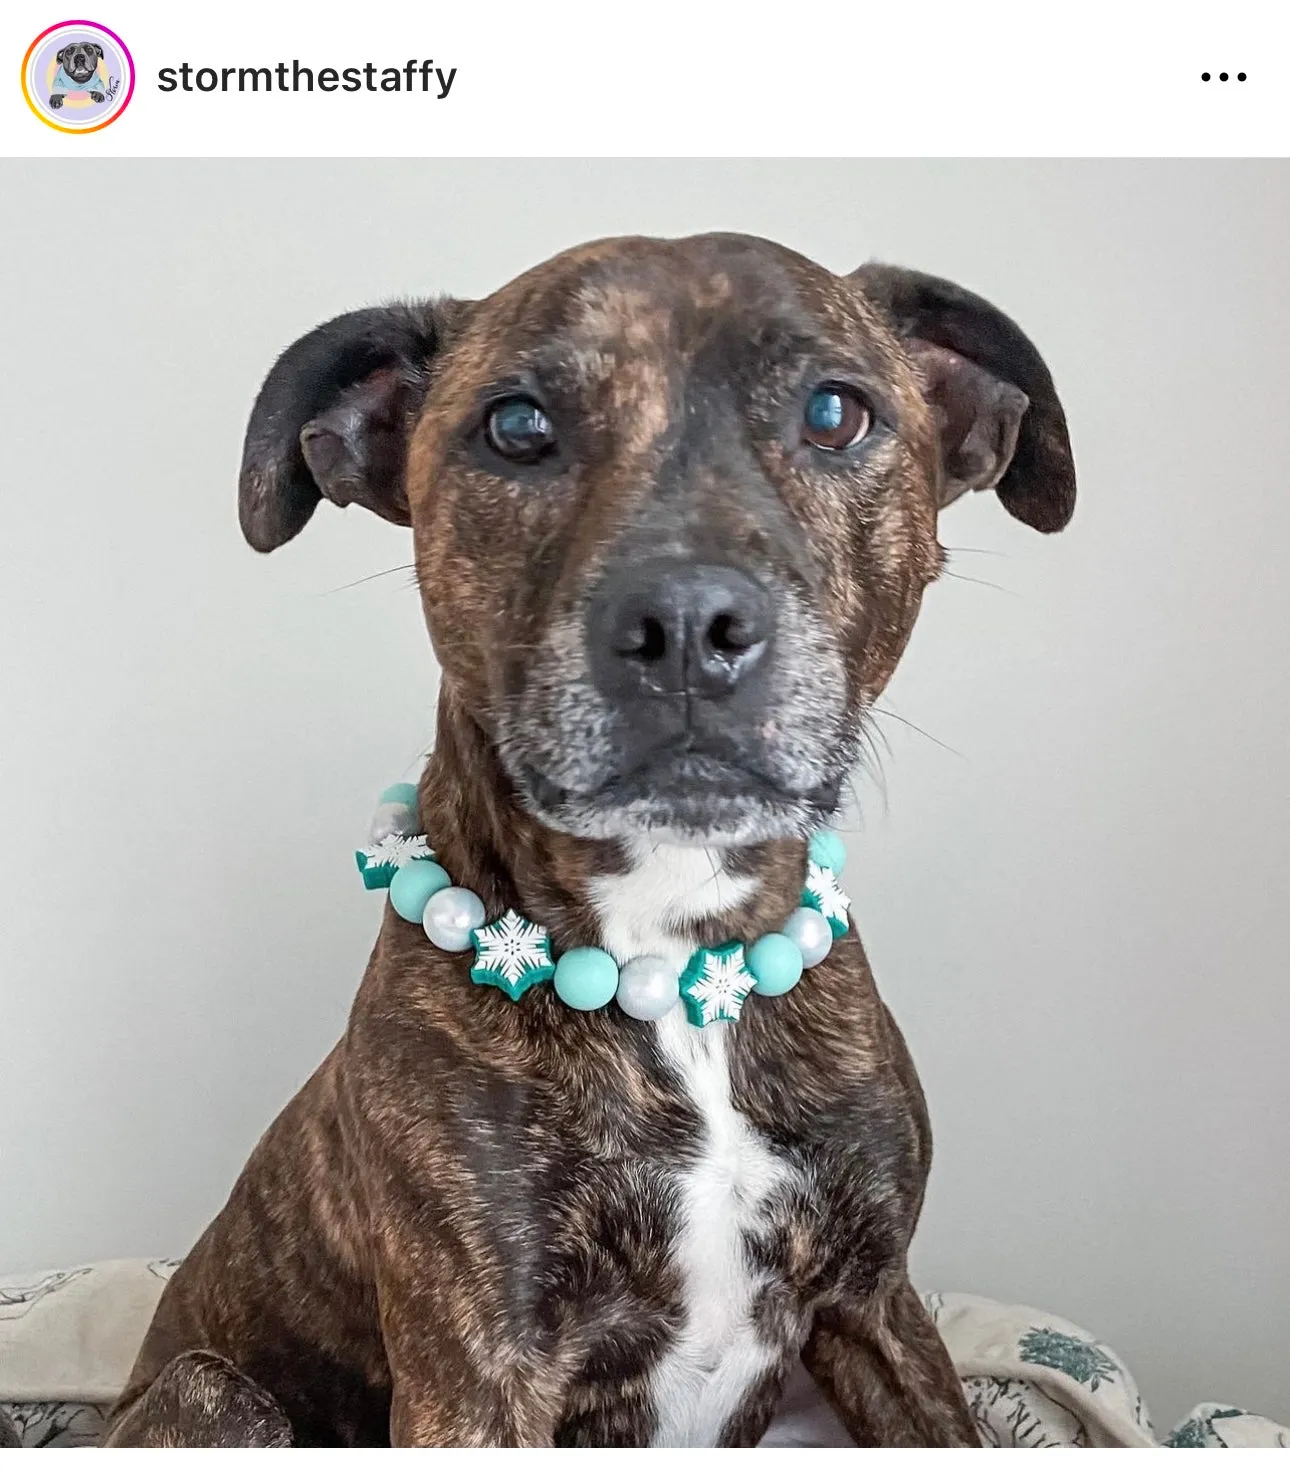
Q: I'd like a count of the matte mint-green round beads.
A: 5